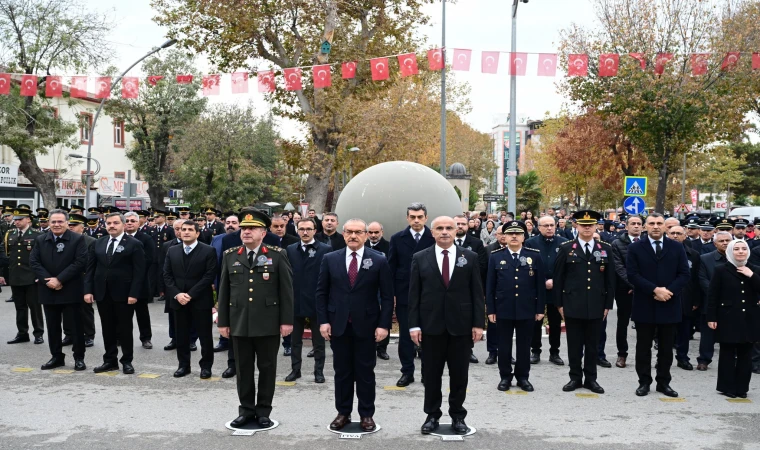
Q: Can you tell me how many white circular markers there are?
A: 3